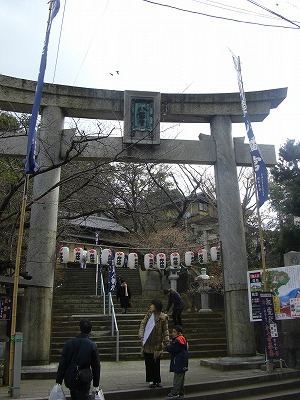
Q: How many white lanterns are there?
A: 12